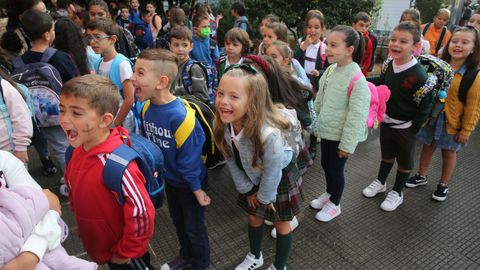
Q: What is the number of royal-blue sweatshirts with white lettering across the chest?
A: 1